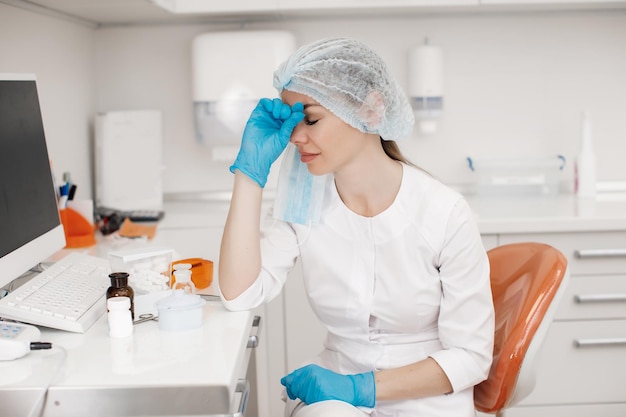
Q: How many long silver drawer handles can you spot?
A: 3